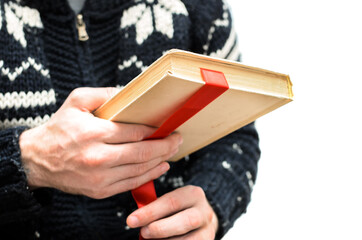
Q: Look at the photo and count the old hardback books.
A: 1